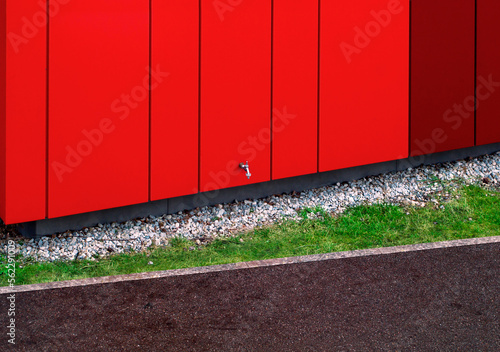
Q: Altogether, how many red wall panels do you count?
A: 8